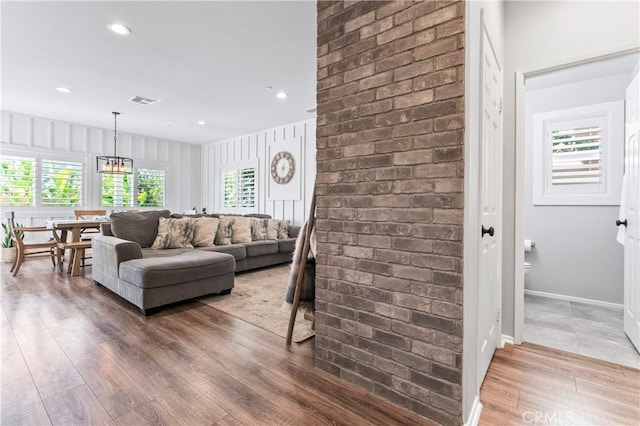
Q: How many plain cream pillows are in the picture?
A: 3